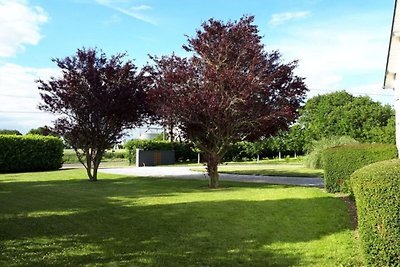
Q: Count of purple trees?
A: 2